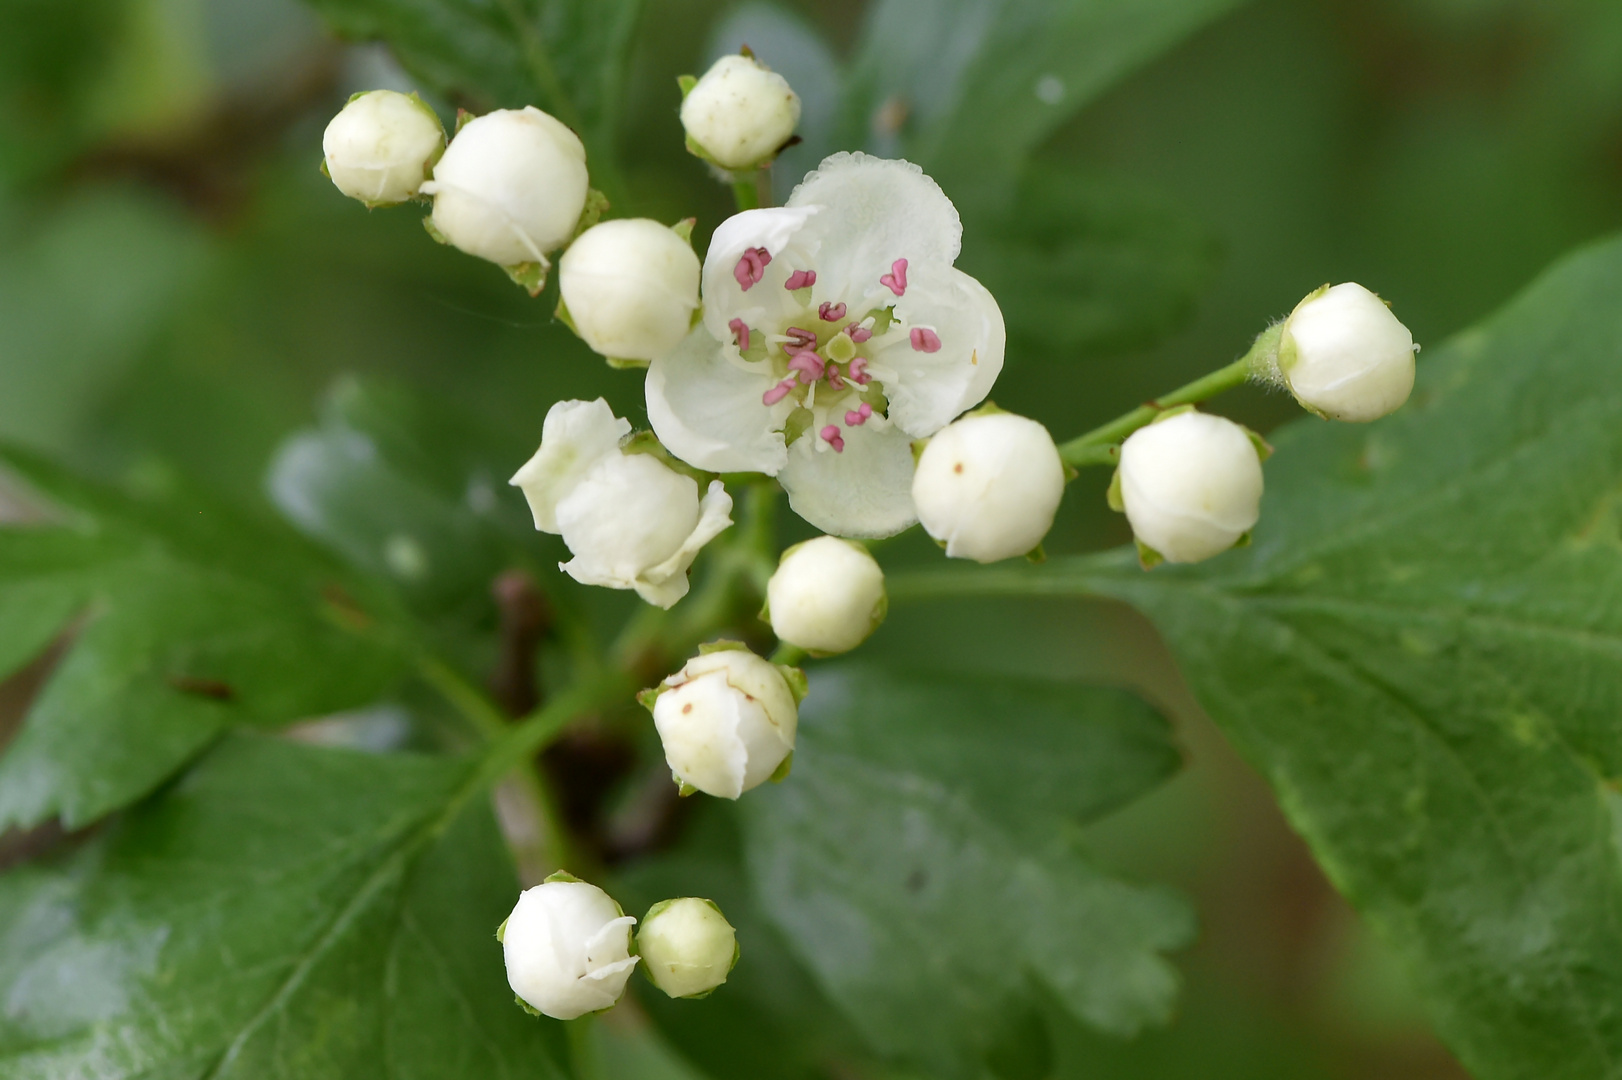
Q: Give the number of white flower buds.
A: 12